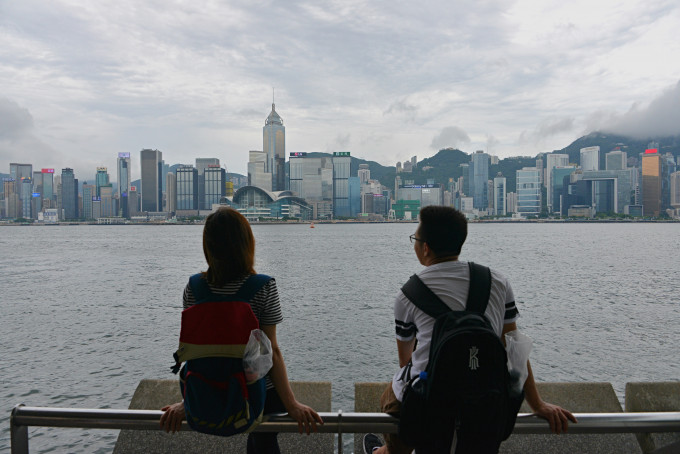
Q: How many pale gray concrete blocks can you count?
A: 3